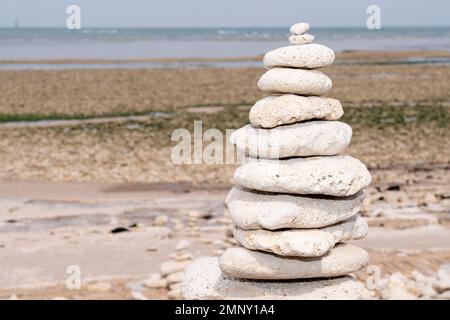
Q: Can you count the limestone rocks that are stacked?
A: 11